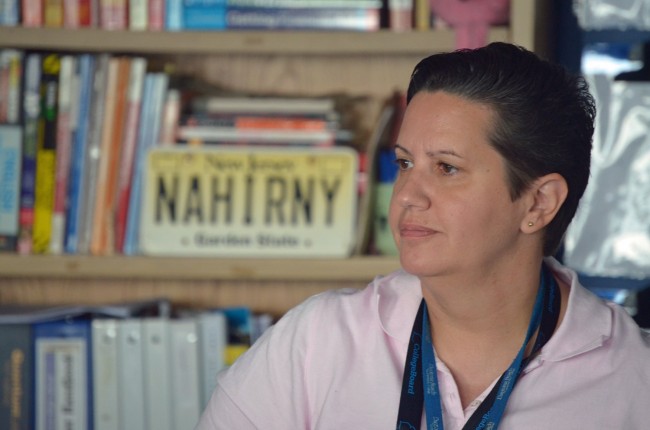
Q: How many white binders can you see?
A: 5